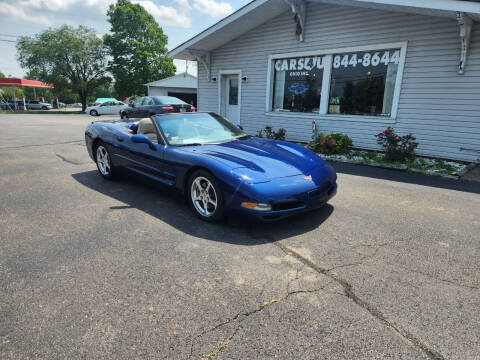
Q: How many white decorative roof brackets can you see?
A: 3